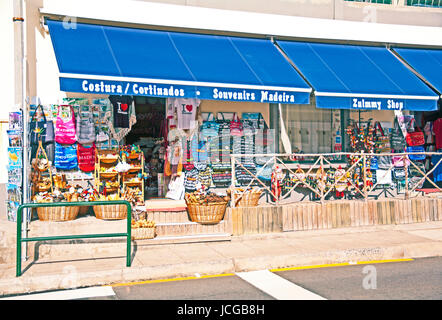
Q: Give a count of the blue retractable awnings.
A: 3